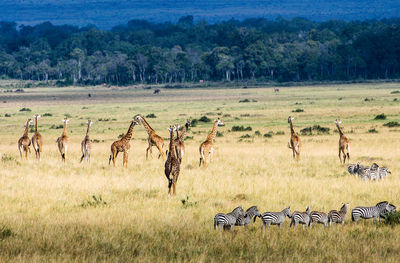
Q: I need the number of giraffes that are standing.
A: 12